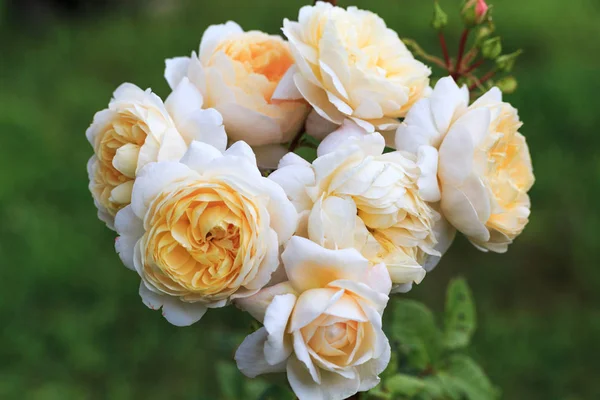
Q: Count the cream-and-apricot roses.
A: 7